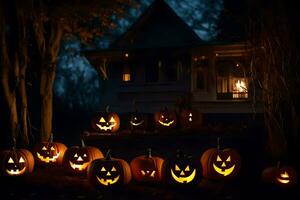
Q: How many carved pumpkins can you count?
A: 12